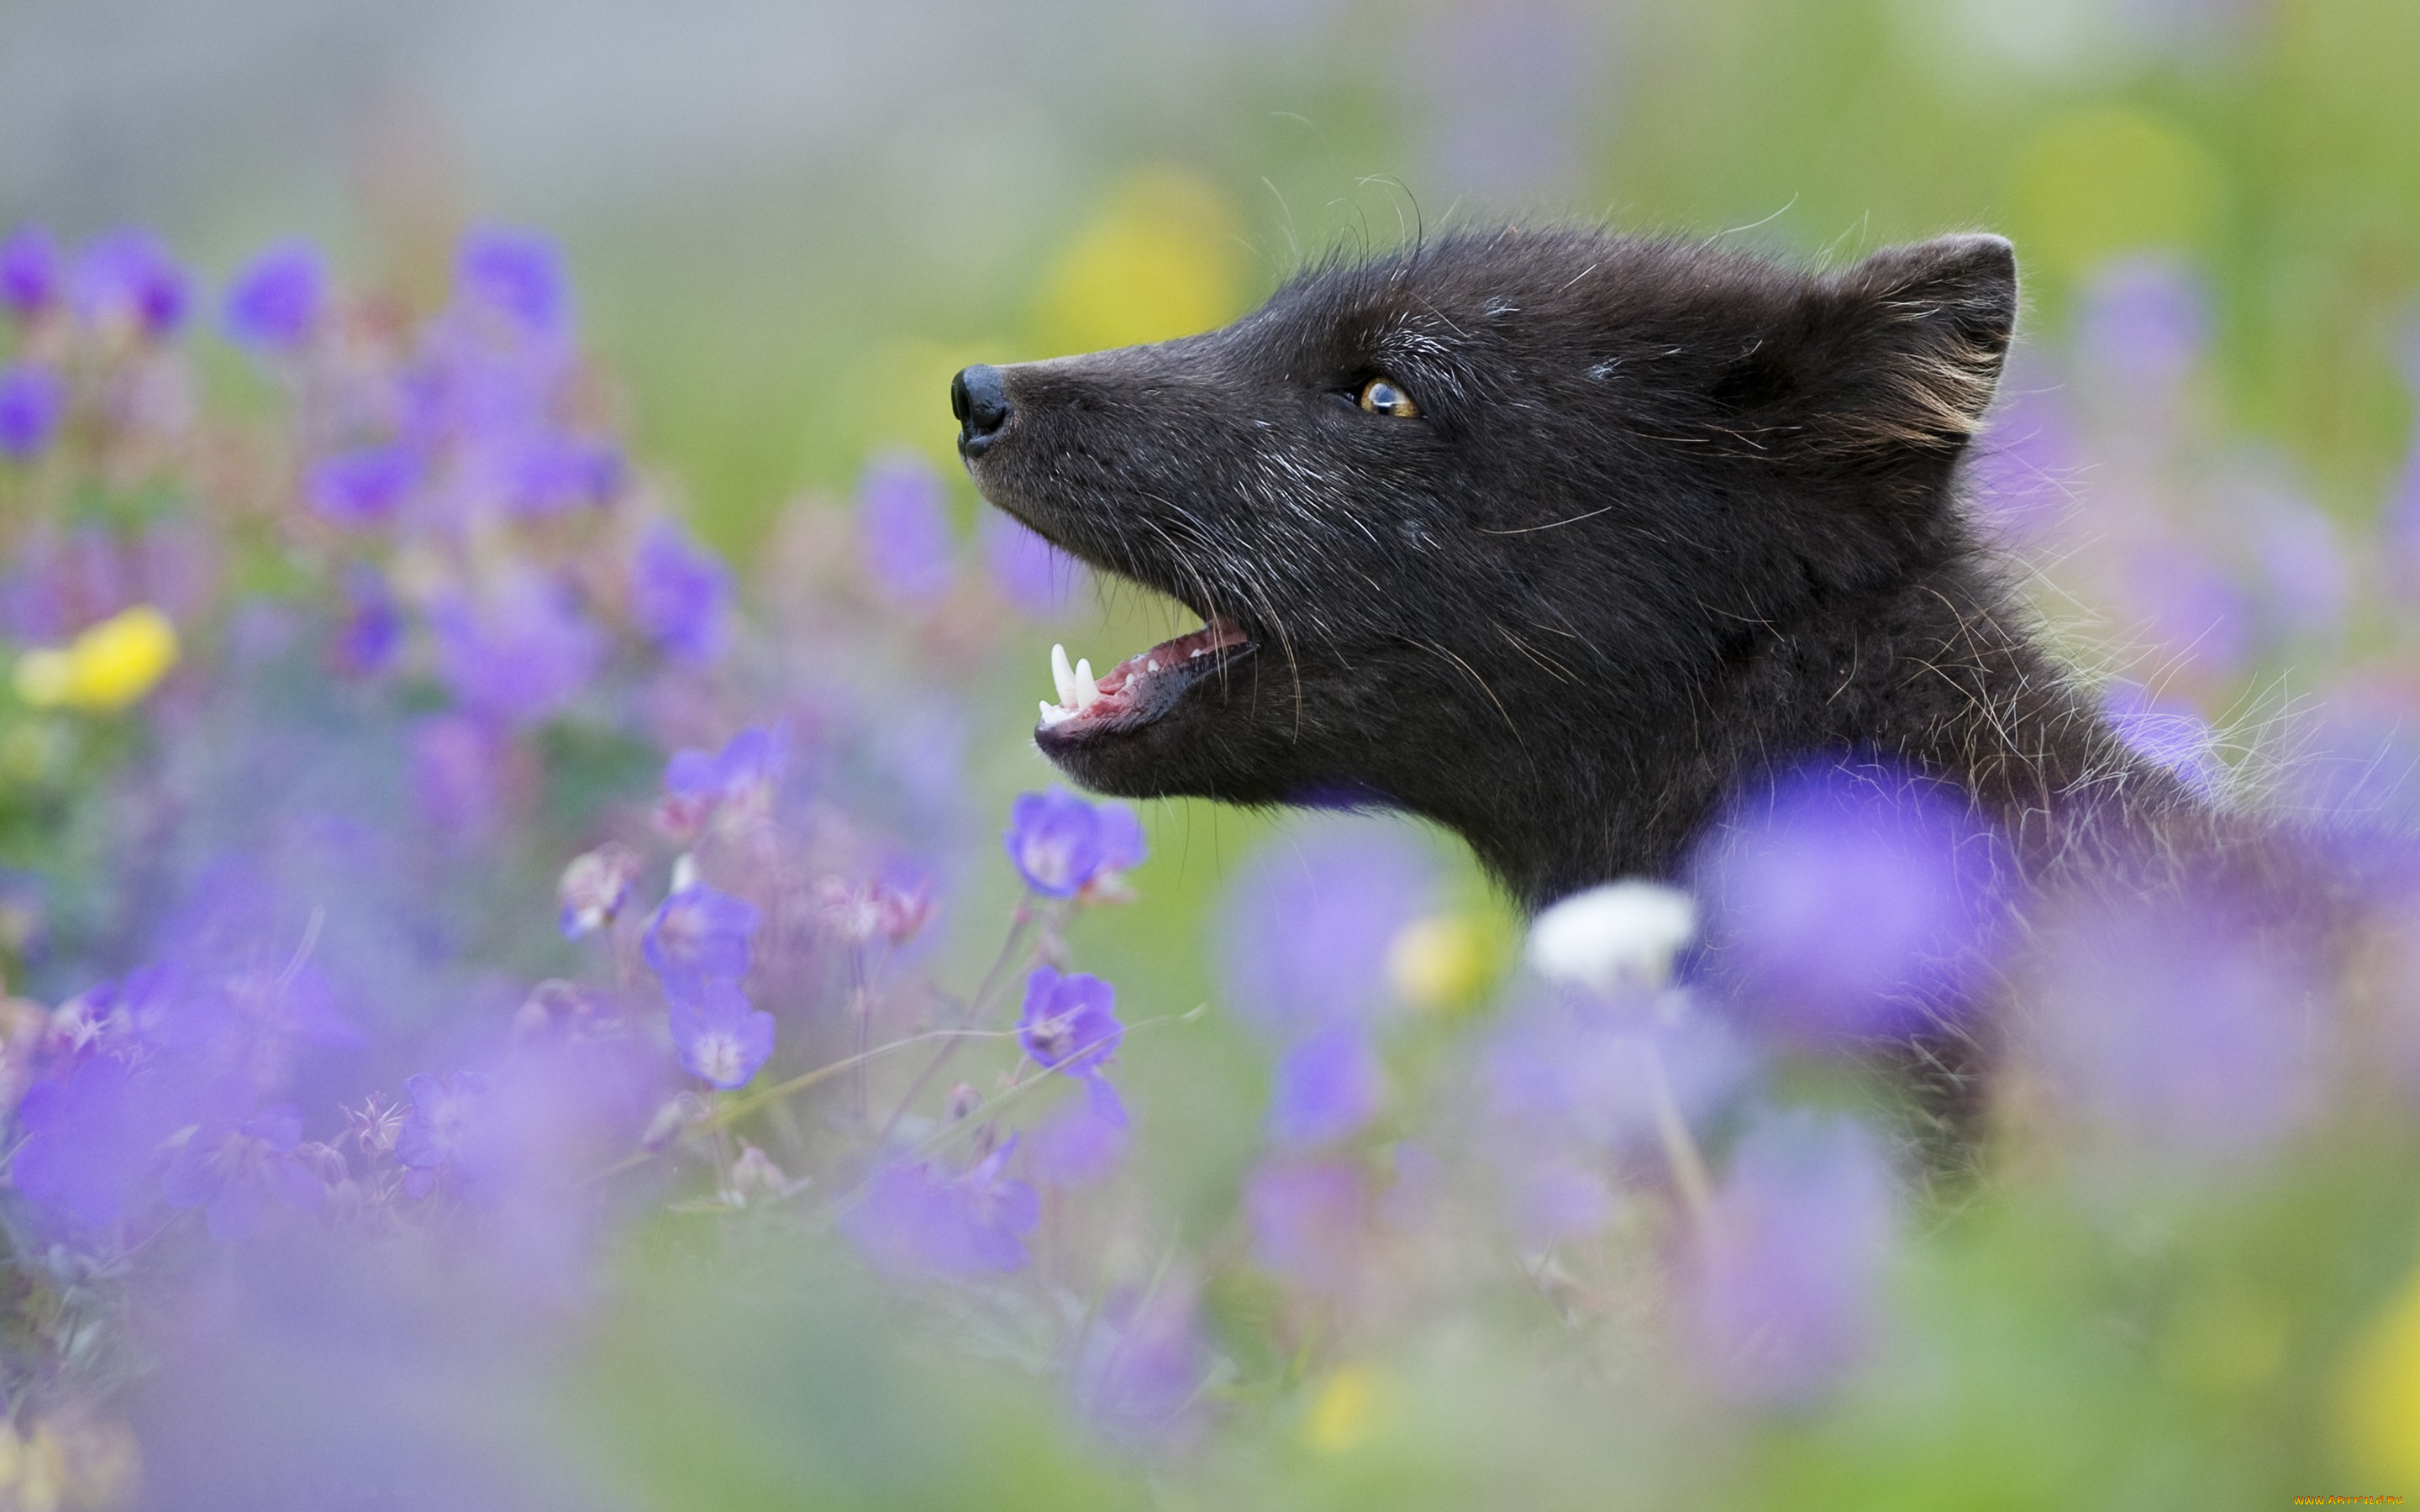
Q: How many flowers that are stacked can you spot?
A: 2